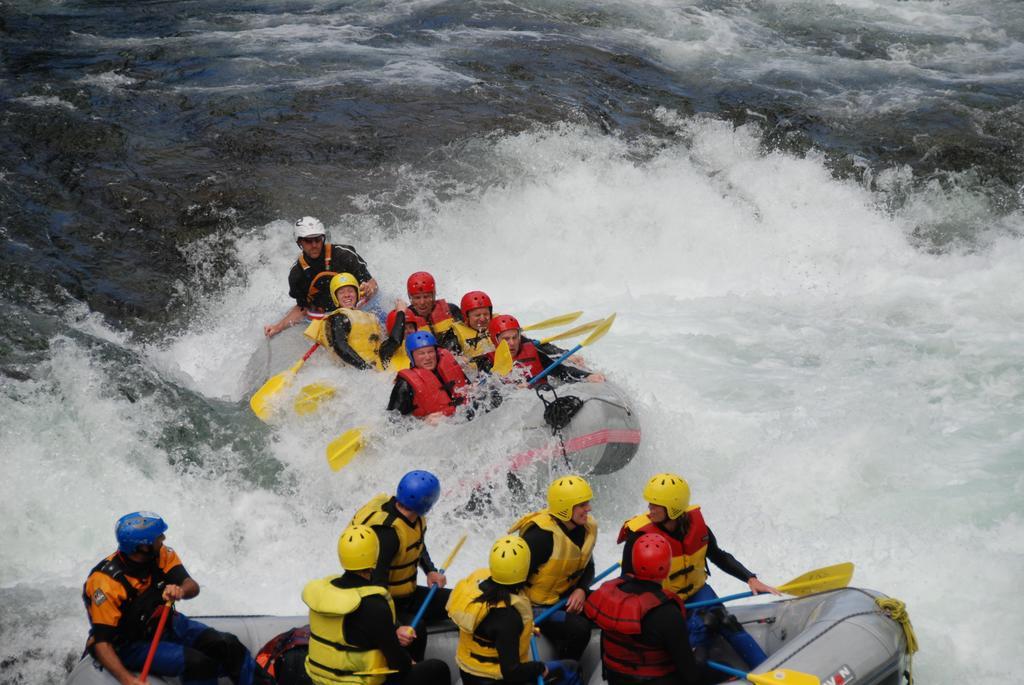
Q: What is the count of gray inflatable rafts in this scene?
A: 2